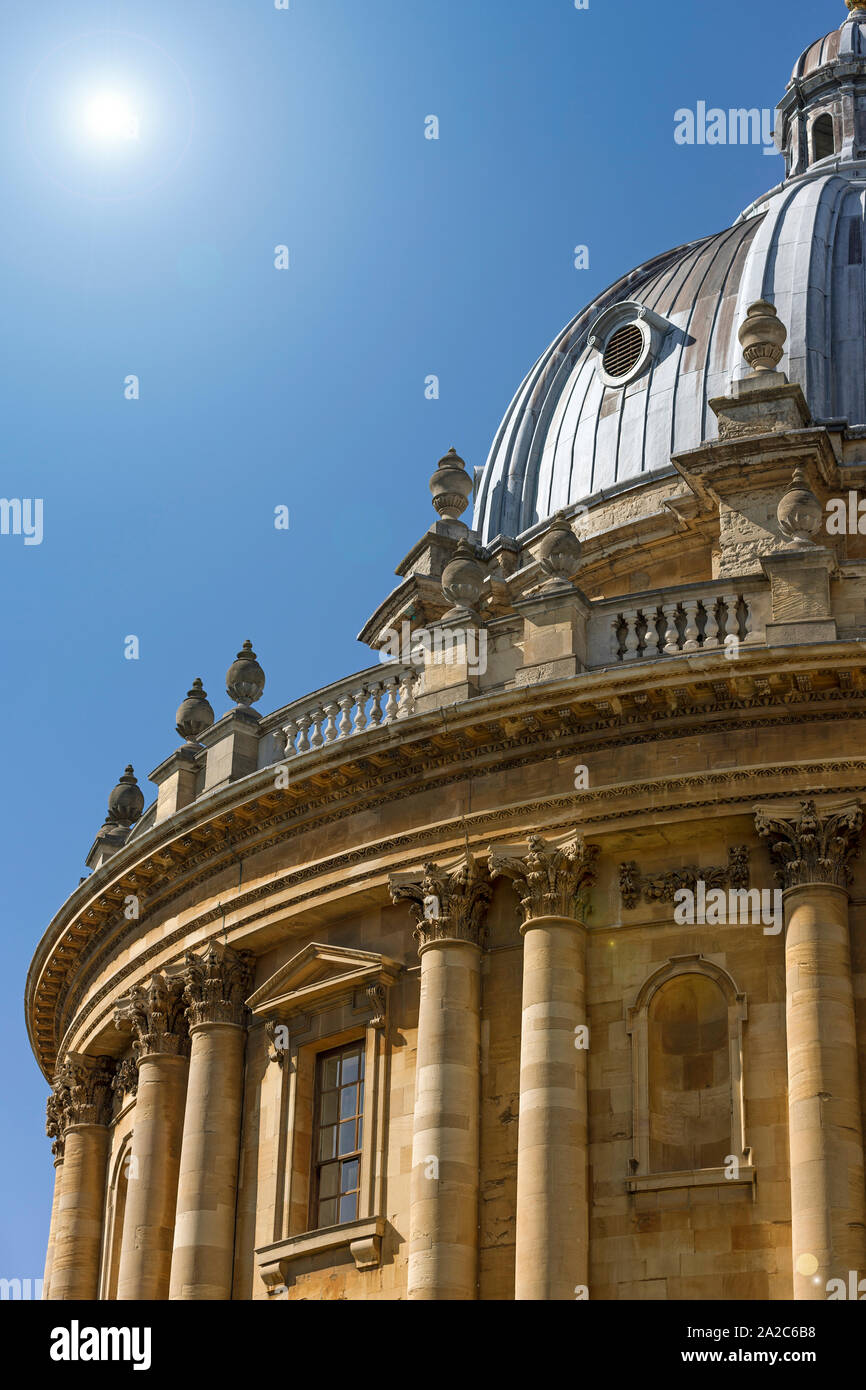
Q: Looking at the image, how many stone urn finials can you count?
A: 8